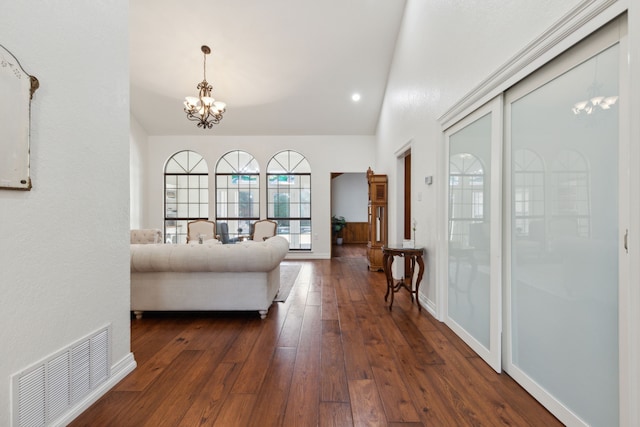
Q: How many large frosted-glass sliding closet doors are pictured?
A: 2